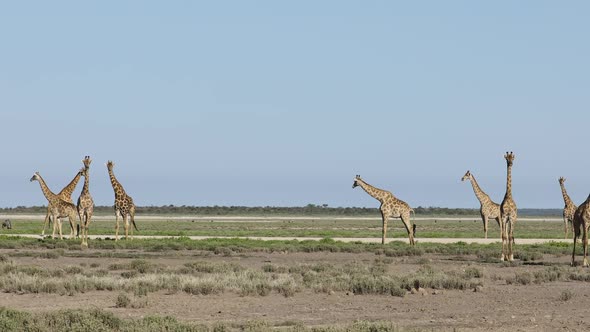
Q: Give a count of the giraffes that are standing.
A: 9